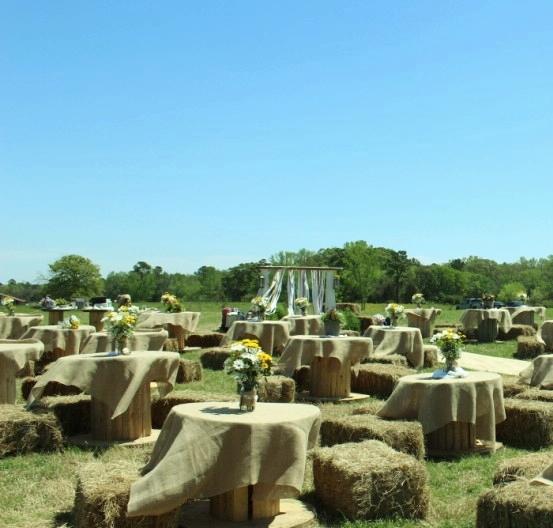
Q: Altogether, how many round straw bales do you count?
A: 0